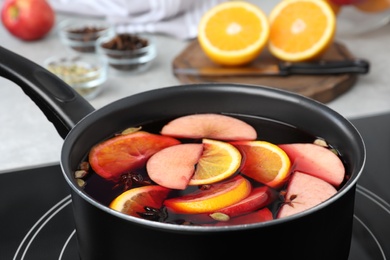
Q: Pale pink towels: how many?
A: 0